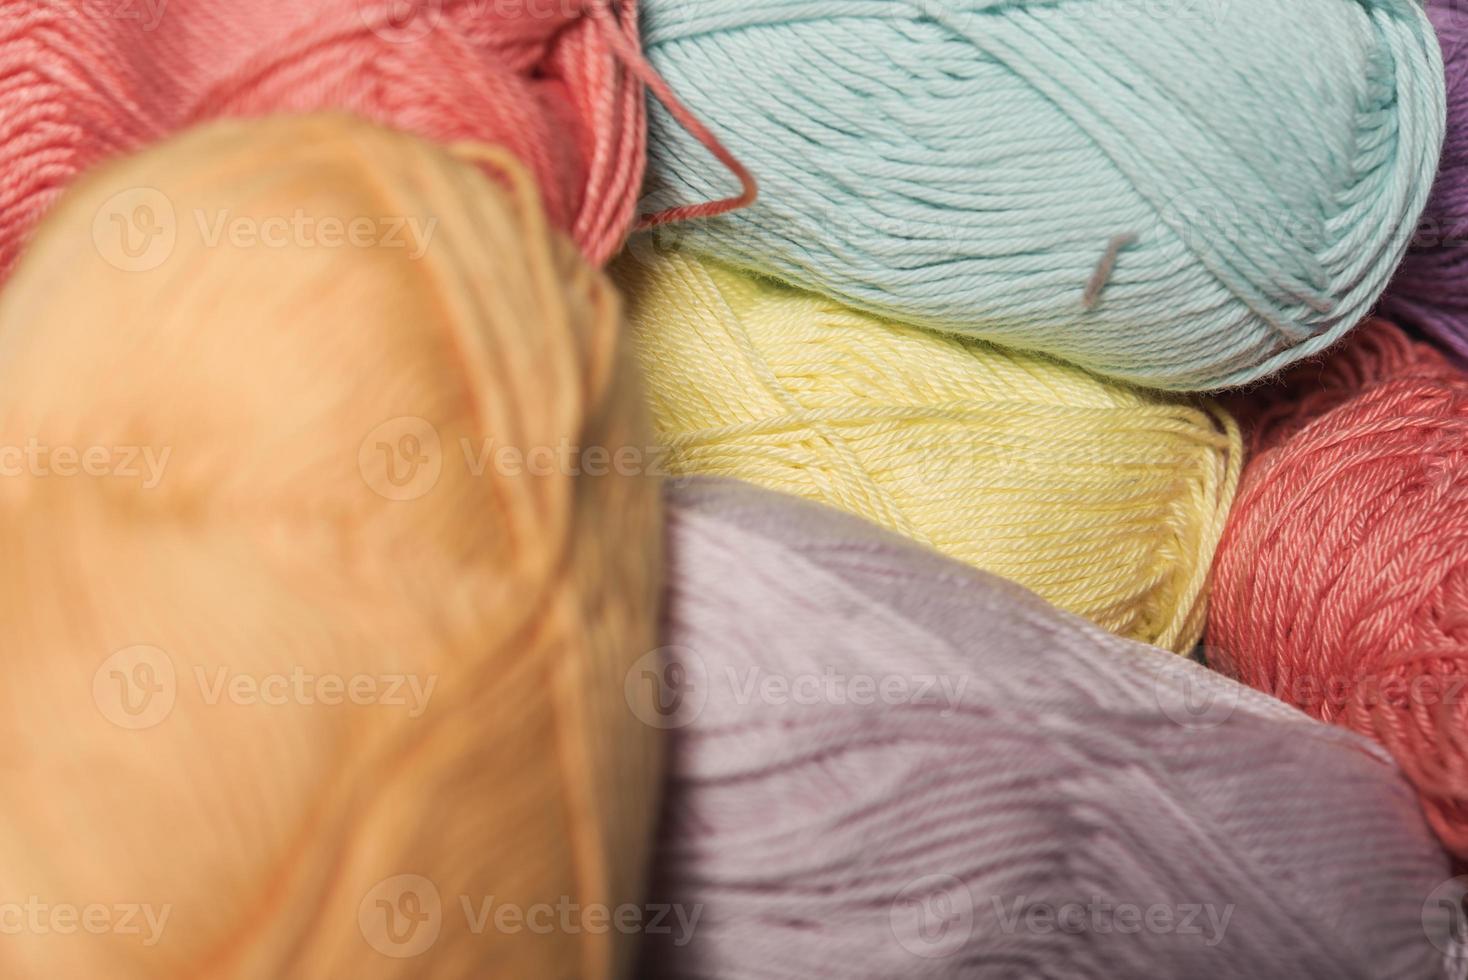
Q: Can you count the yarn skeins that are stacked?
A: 7